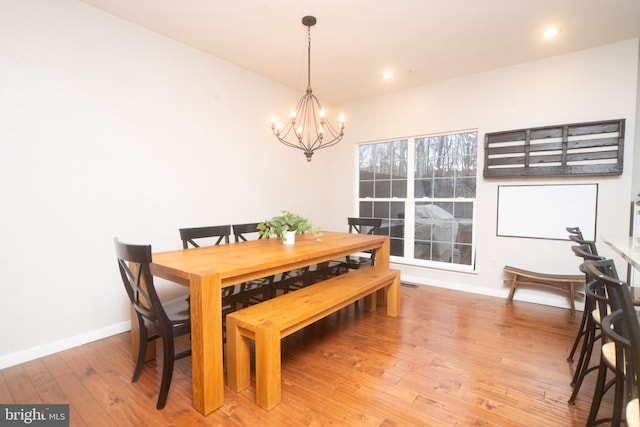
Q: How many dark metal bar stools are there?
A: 4